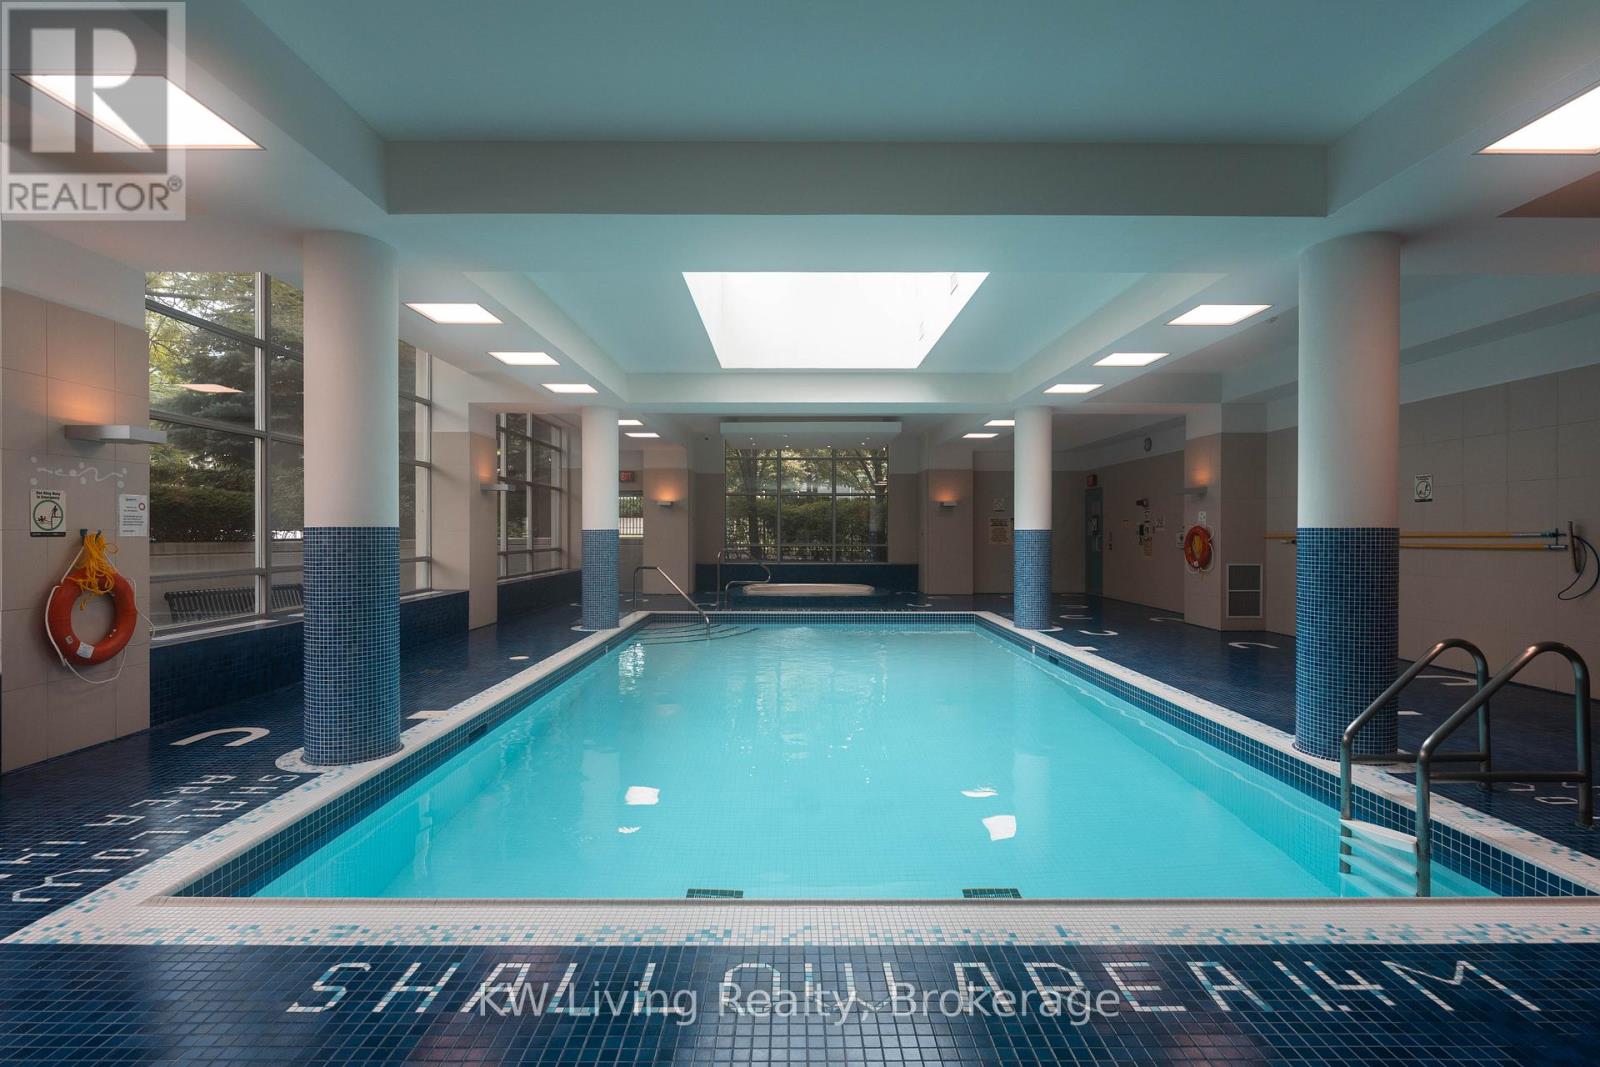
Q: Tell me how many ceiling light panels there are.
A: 12